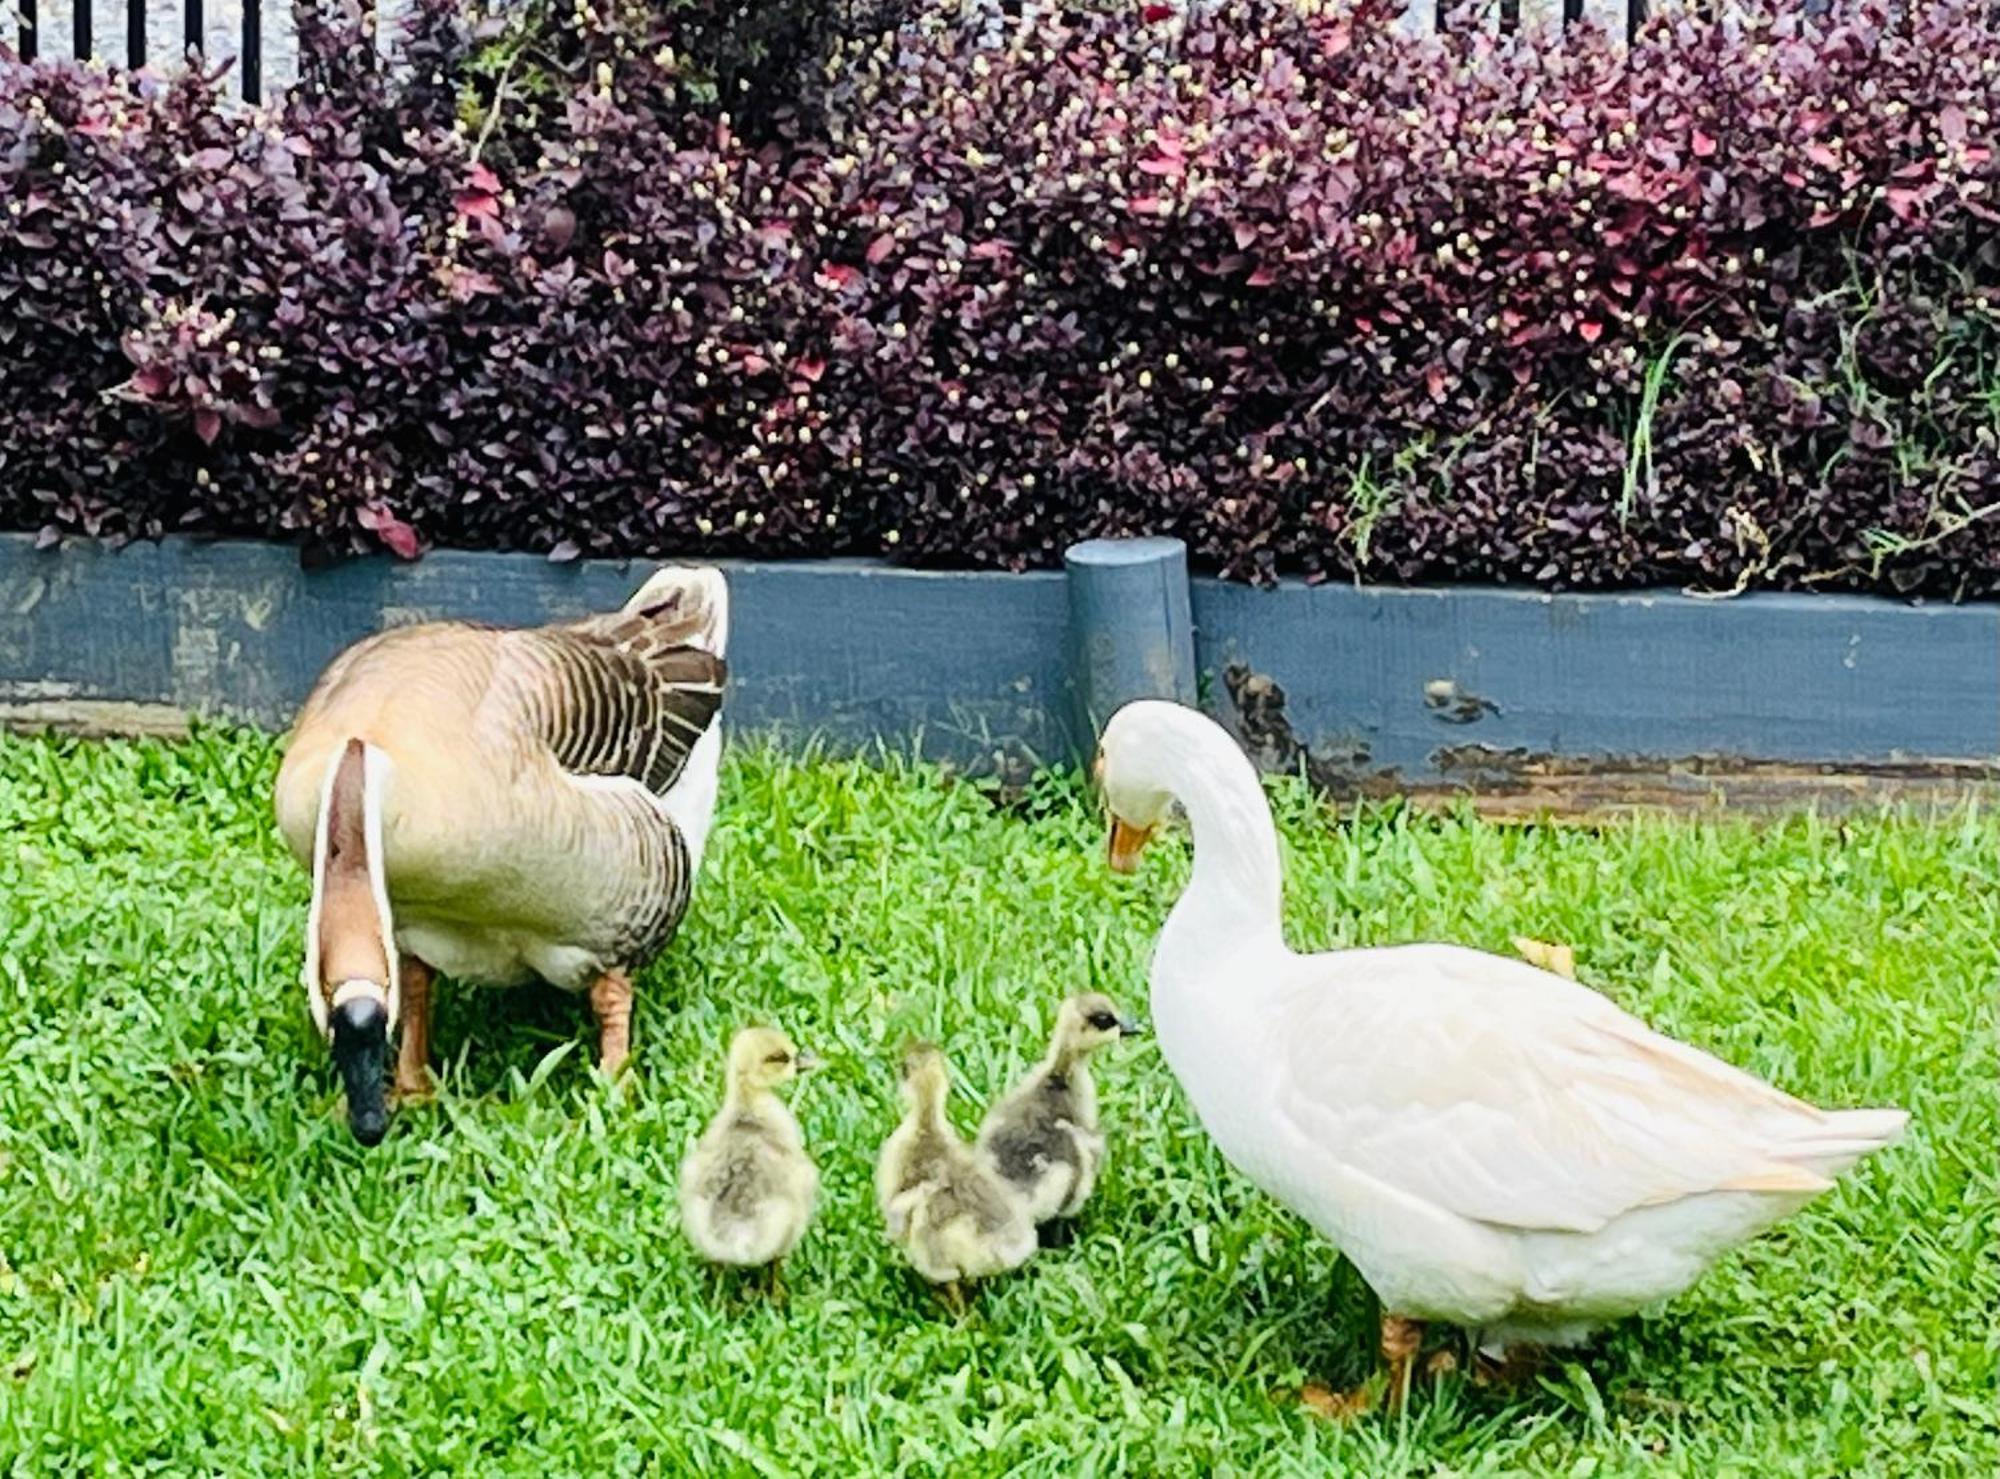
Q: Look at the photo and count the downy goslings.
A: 3